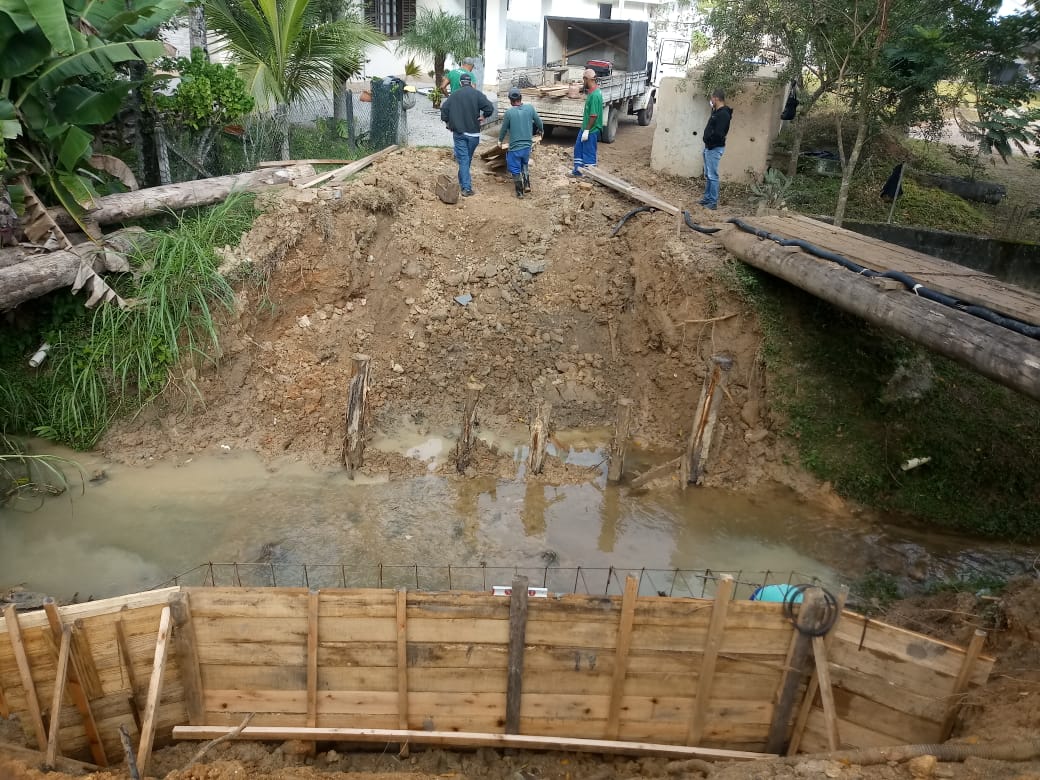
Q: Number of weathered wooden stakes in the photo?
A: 5